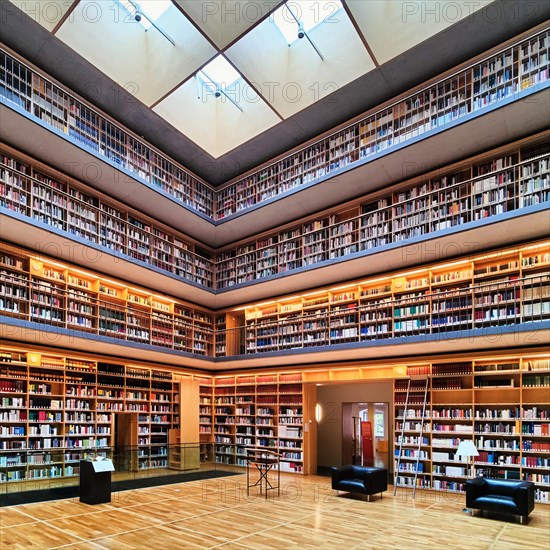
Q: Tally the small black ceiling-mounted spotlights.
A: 3